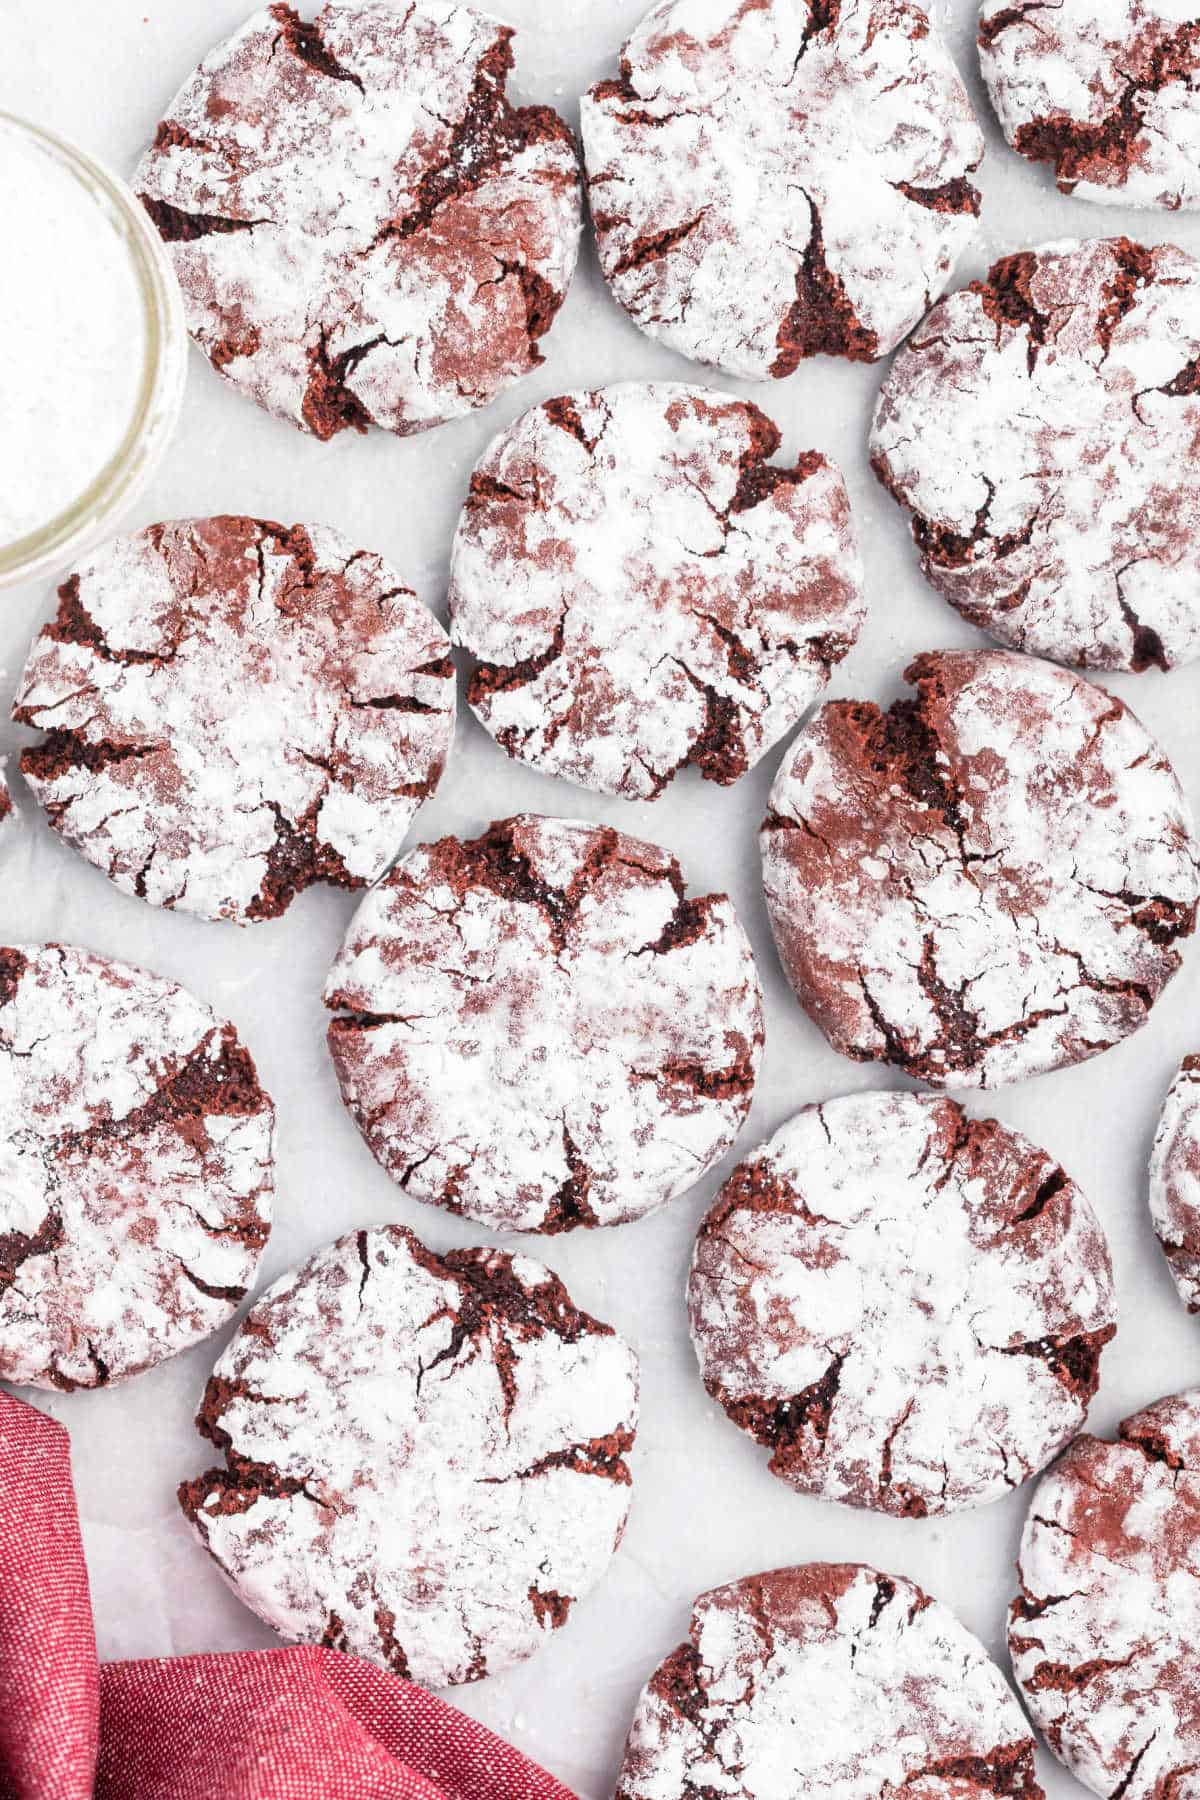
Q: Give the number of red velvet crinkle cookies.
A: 14